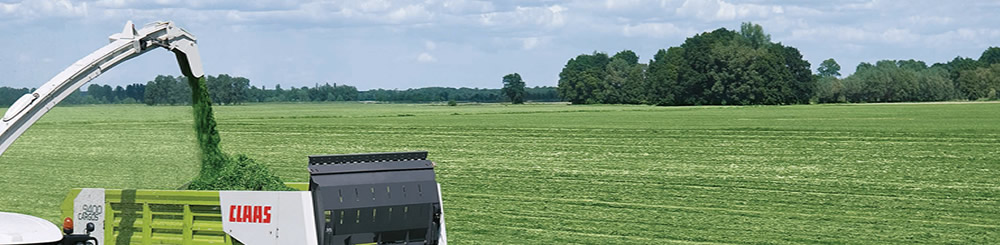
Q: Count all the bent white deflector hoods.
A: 1